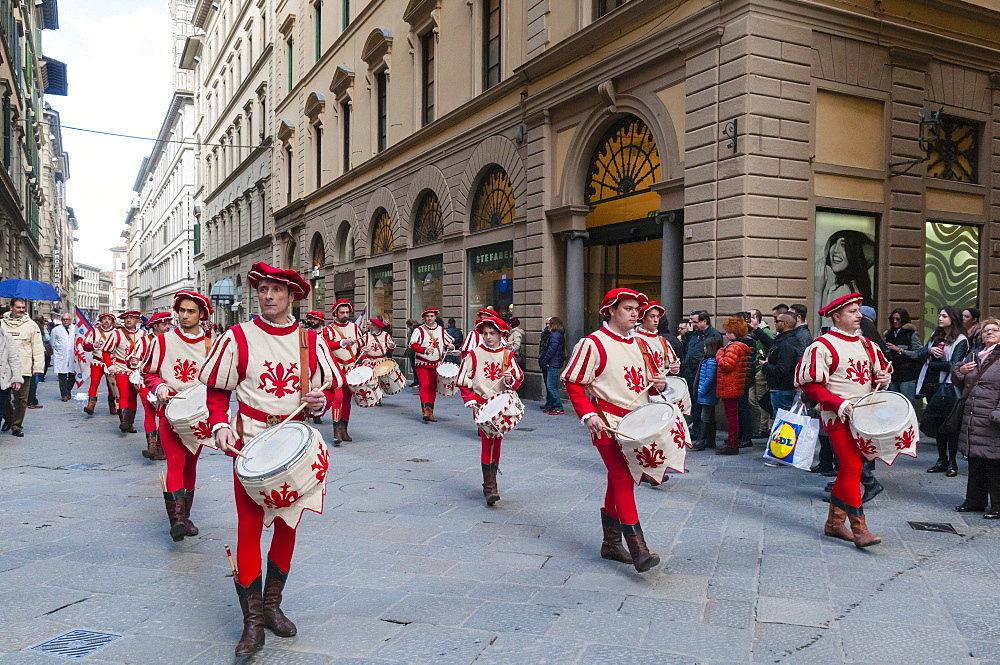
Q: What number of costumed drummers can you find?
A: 14